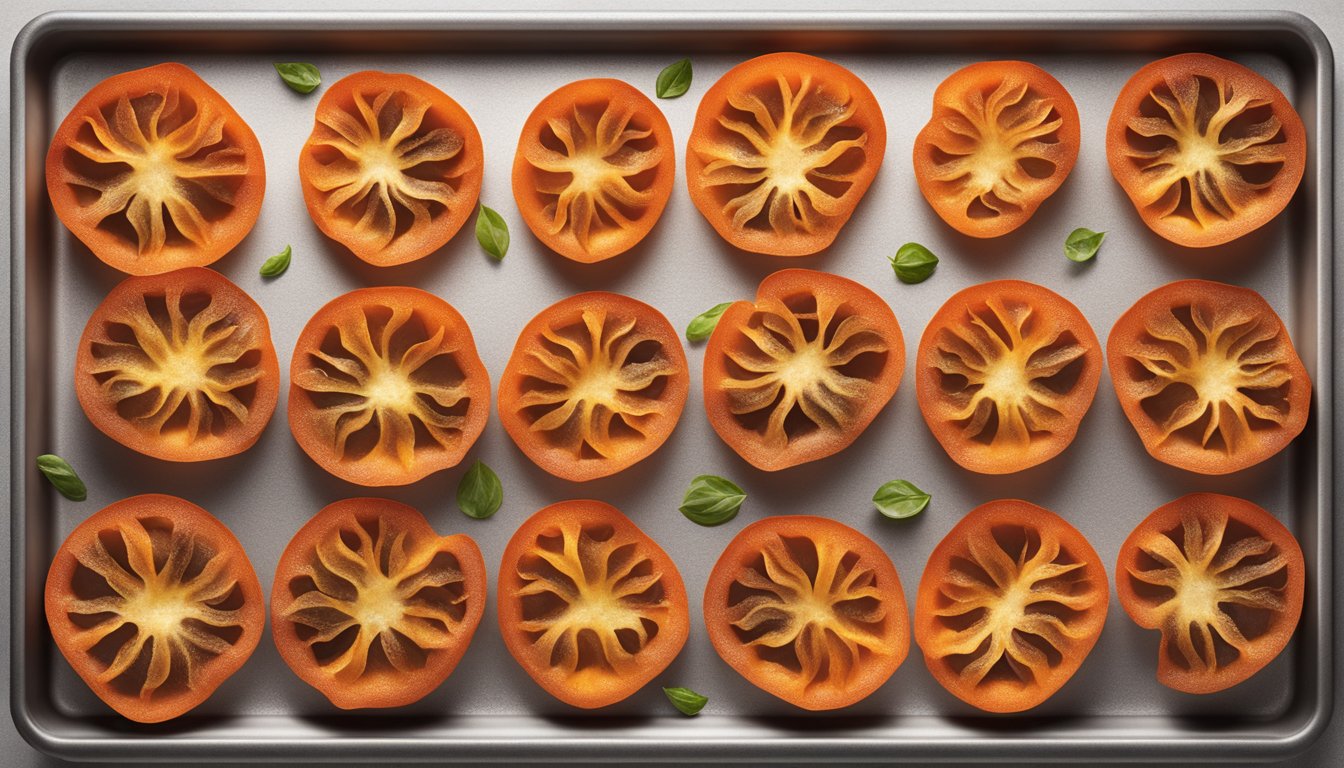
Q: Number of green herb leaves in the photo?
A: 12